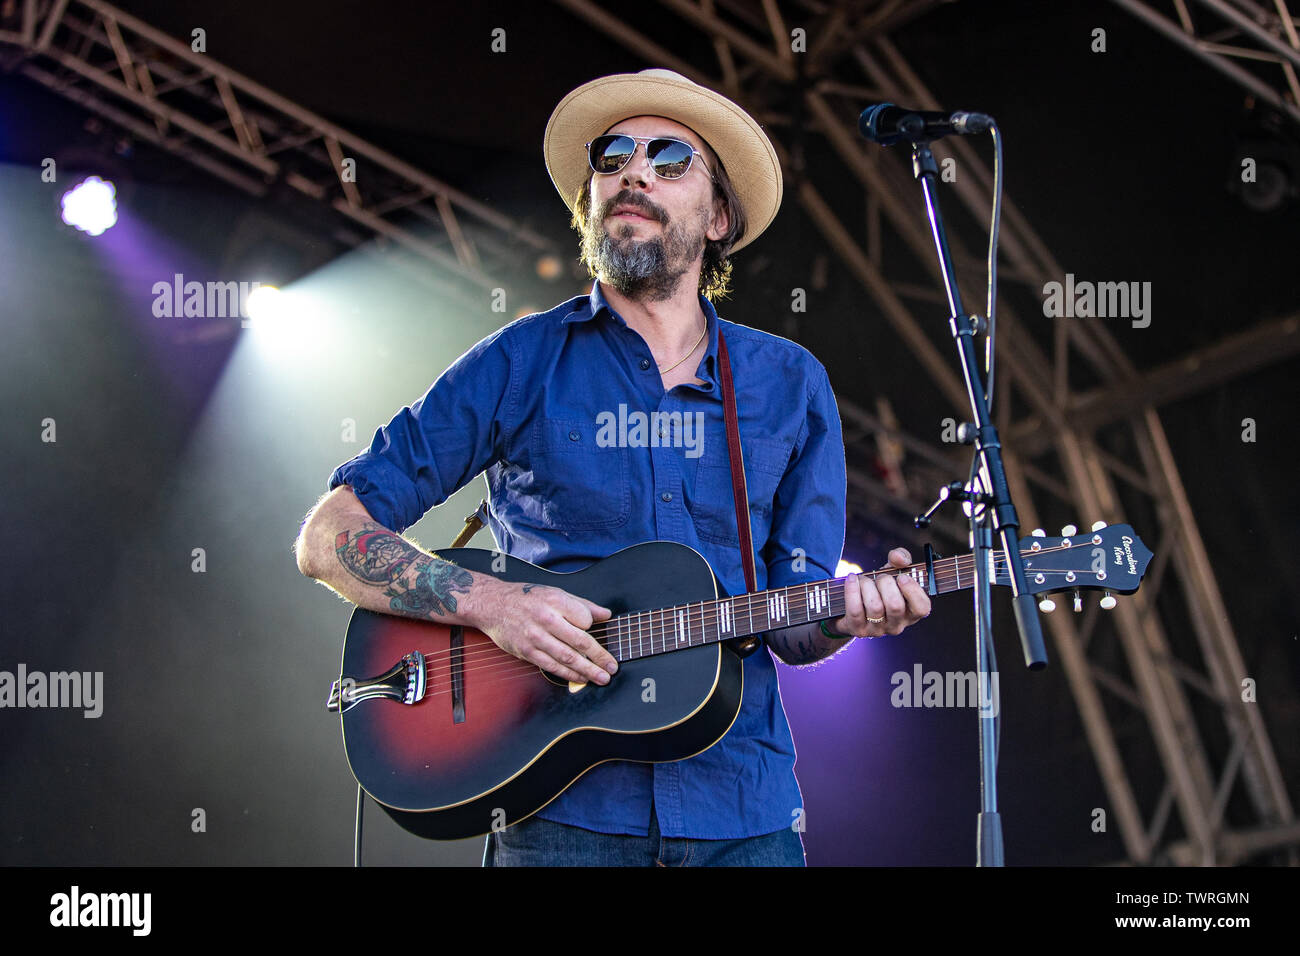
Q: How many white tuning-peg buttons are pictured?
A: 6